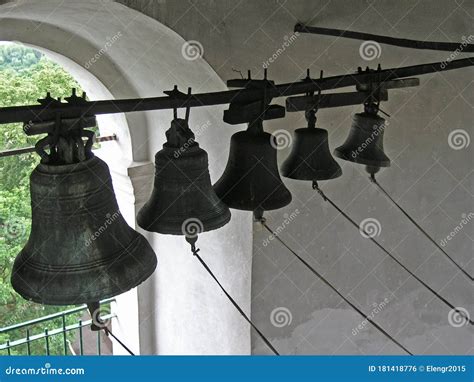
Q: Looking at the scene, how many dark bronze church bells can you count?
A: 5